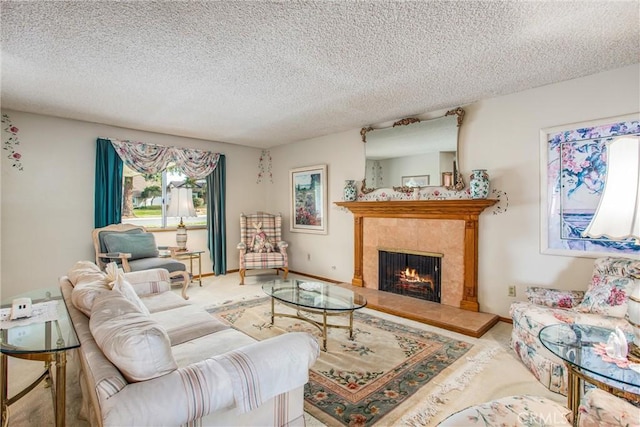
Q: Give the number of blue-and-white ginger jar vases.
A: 2